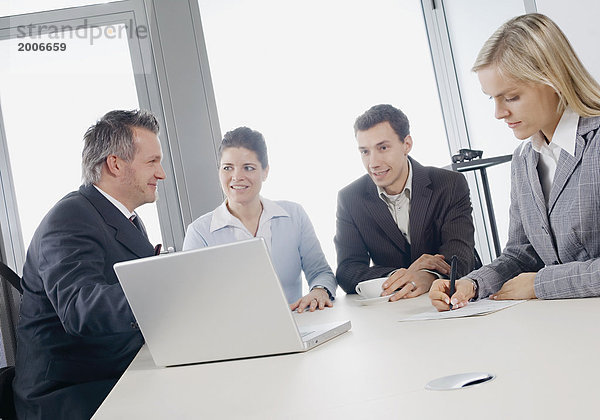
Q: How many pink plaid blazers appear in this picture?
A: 0